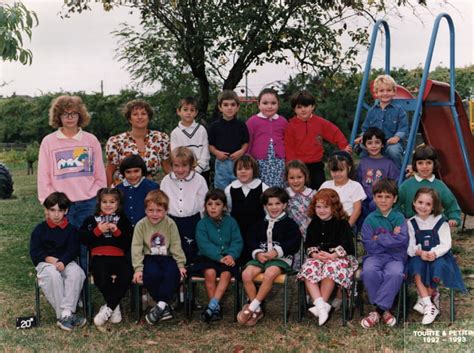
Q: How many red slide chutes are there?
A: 1